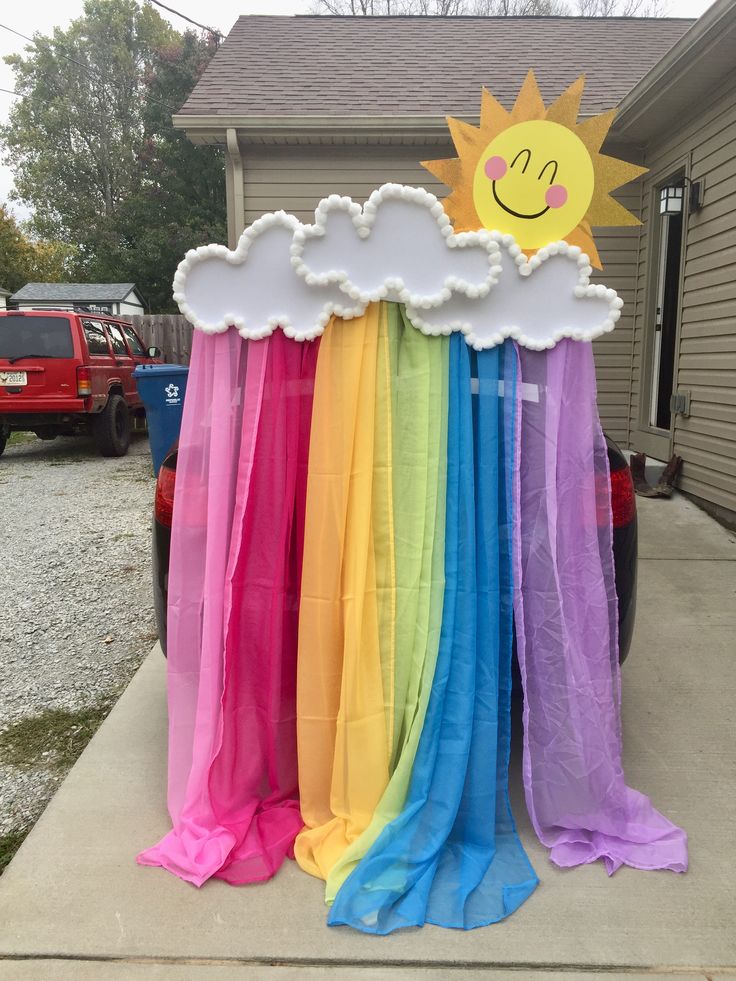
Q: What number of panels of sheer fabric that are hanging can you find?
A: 6